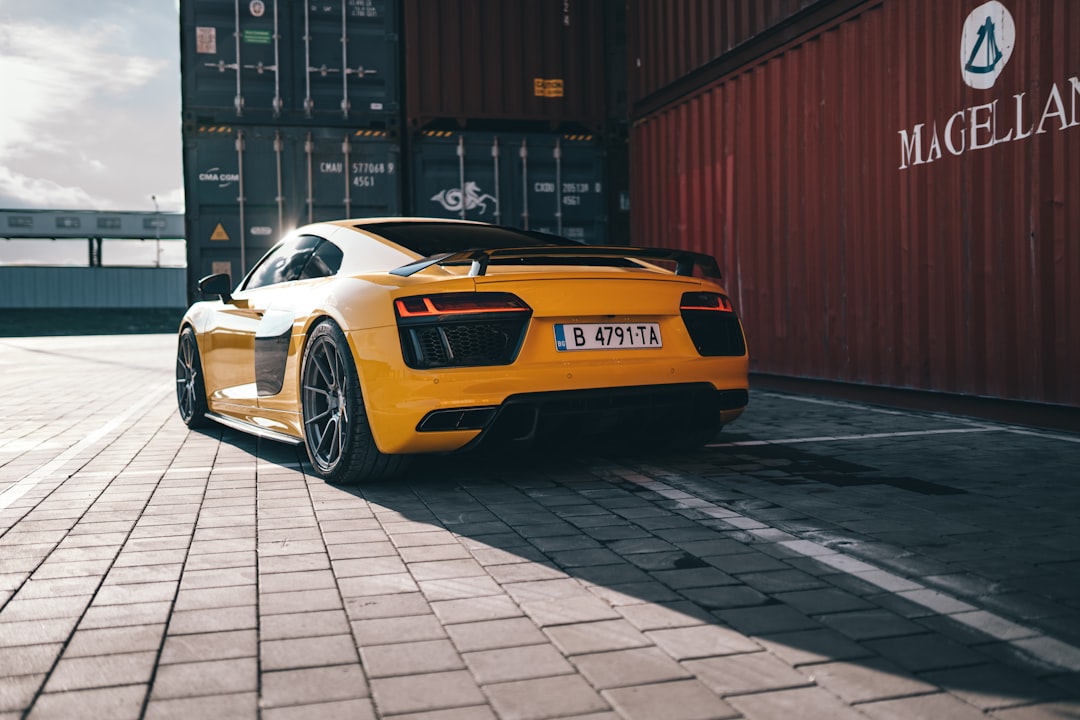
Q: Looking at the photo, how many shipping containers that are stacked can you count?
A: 6